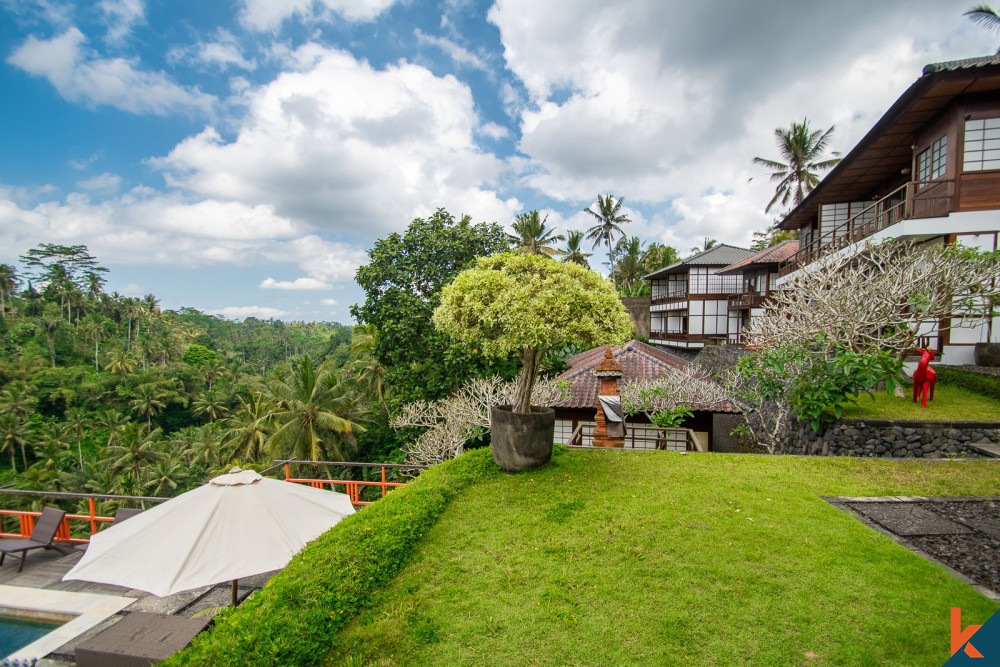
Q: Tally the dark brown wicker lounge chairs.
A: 2